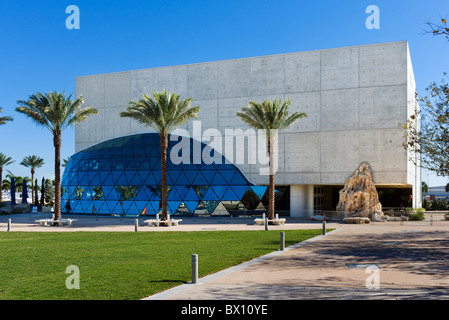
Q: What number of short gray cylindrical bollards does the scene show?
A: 6